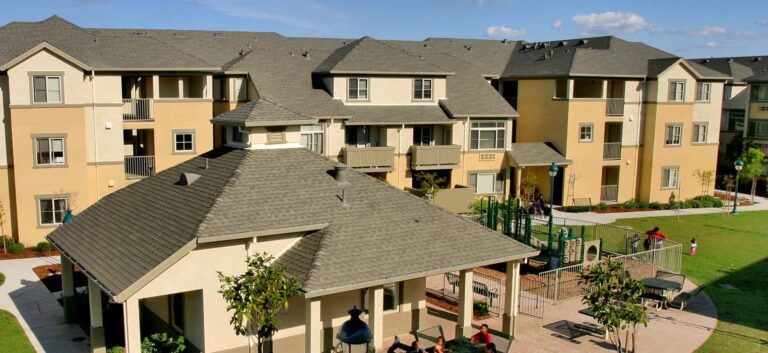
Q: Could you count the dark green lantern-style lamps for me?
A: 4